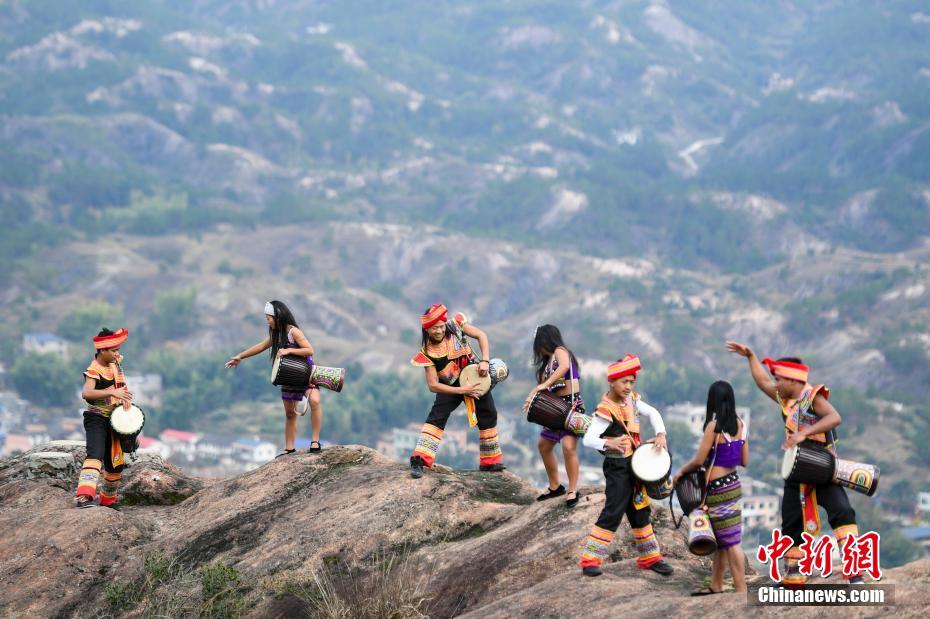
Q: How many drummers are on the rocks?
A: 7